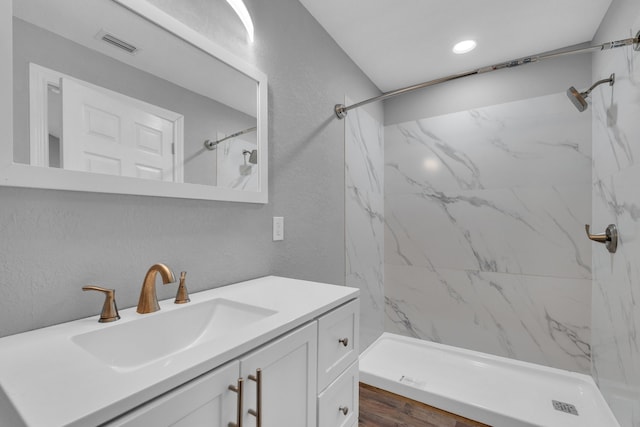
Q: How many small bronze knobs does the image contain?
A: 2